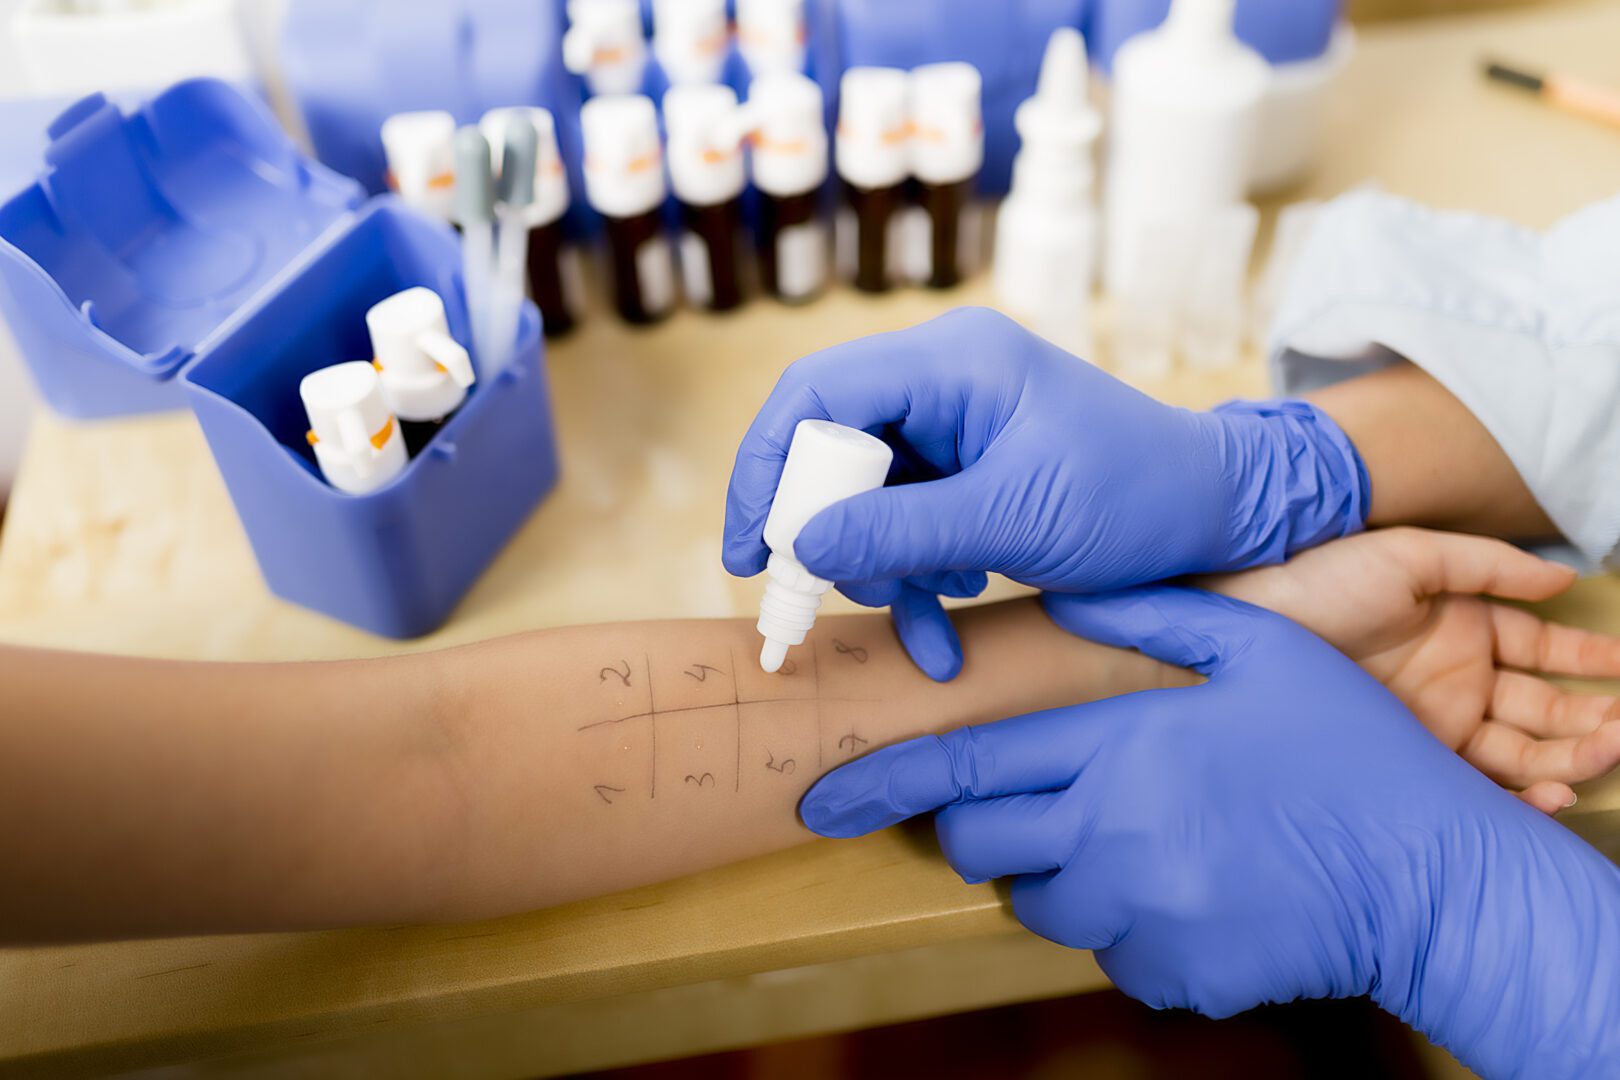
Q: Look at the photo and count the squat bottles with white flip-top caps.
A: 12